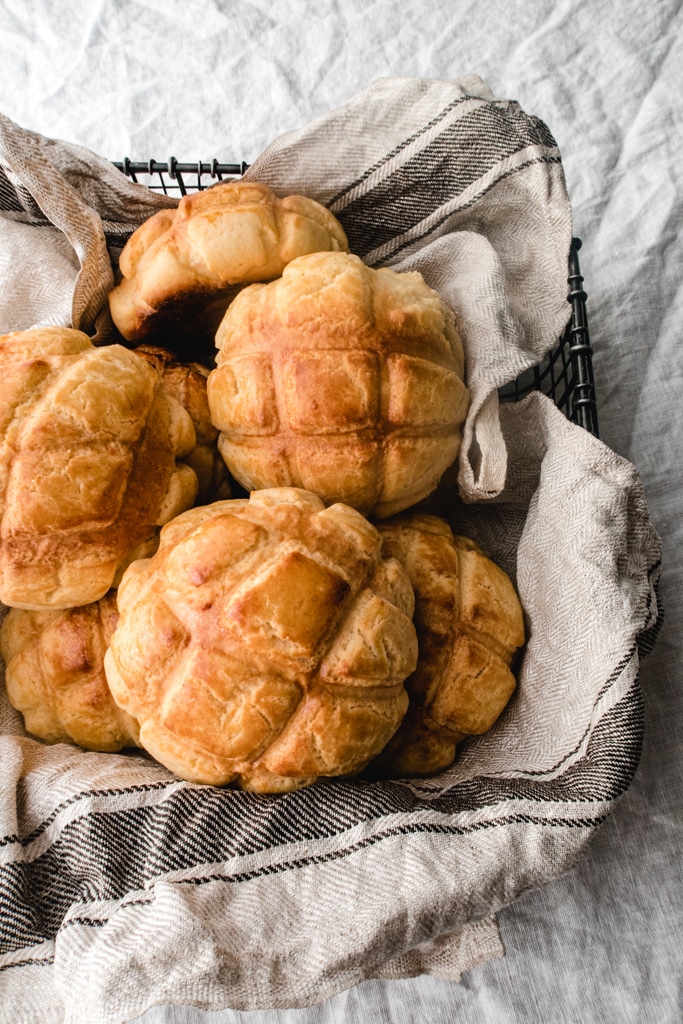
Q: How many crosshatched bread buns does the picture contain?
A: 7